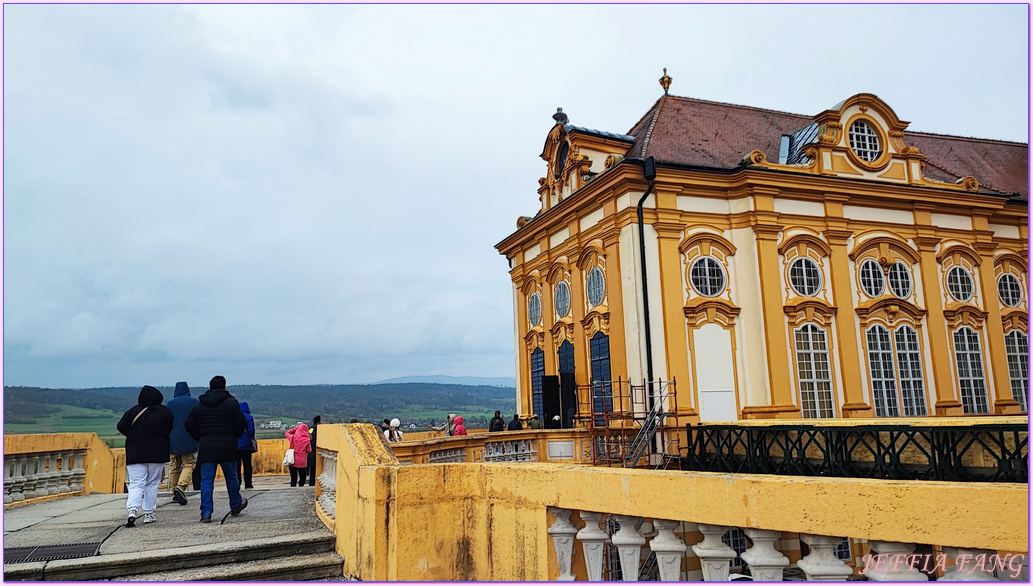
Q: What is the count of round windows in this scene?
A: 11